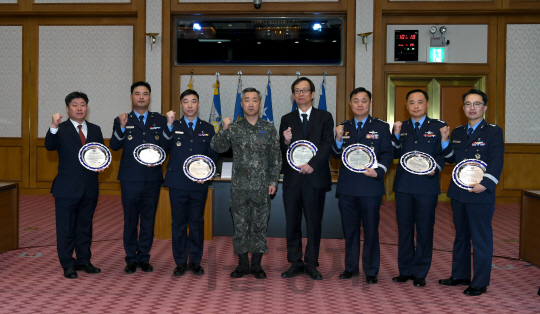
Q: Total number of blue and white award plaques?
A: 7